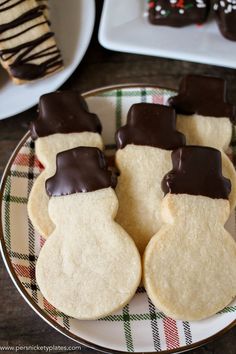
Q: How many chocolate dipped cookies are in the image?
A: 5